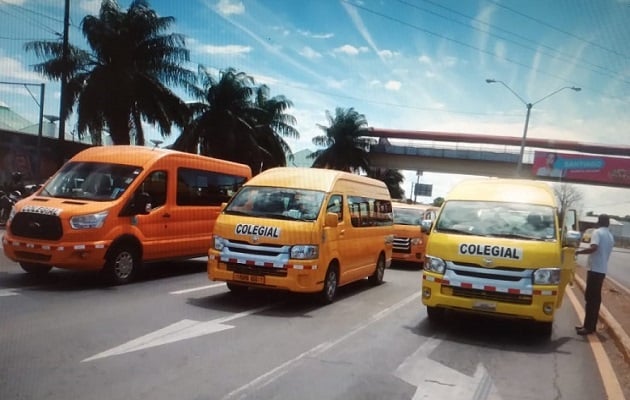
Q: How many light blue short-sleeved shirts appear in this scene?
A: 1